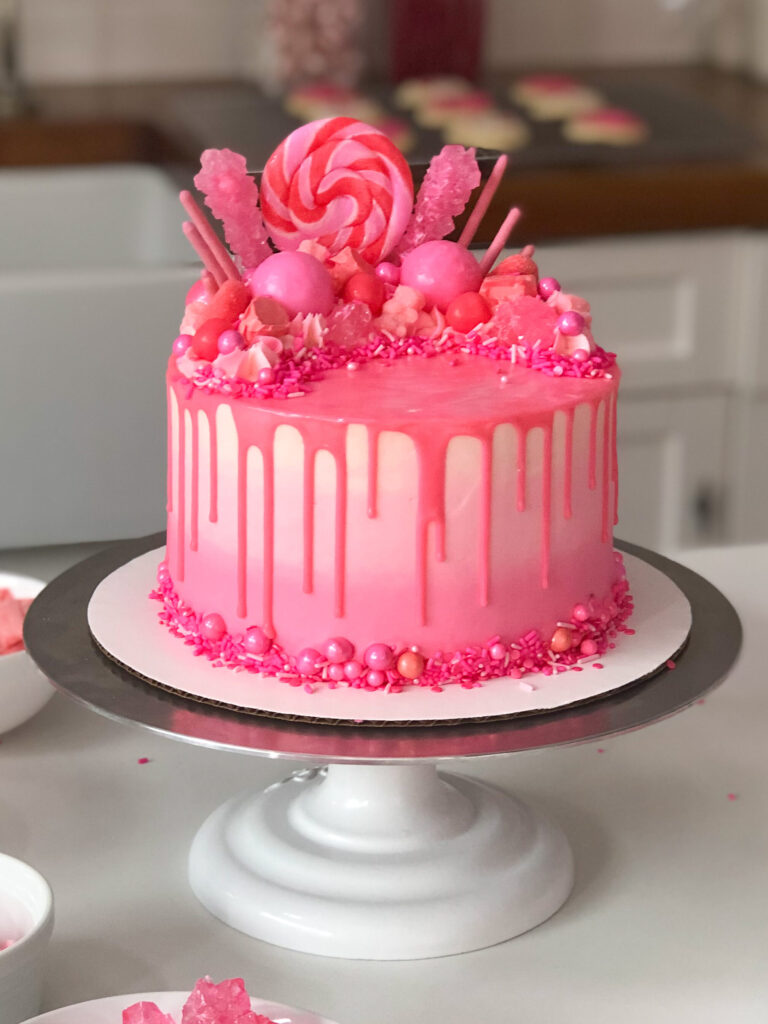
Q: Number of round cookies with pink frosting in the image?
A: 5